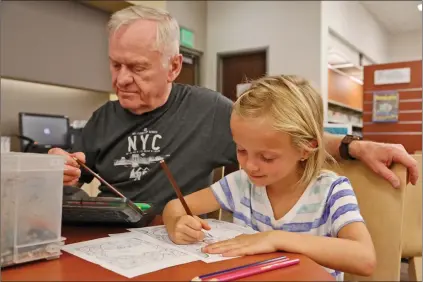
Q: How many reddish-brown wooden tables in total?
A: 1